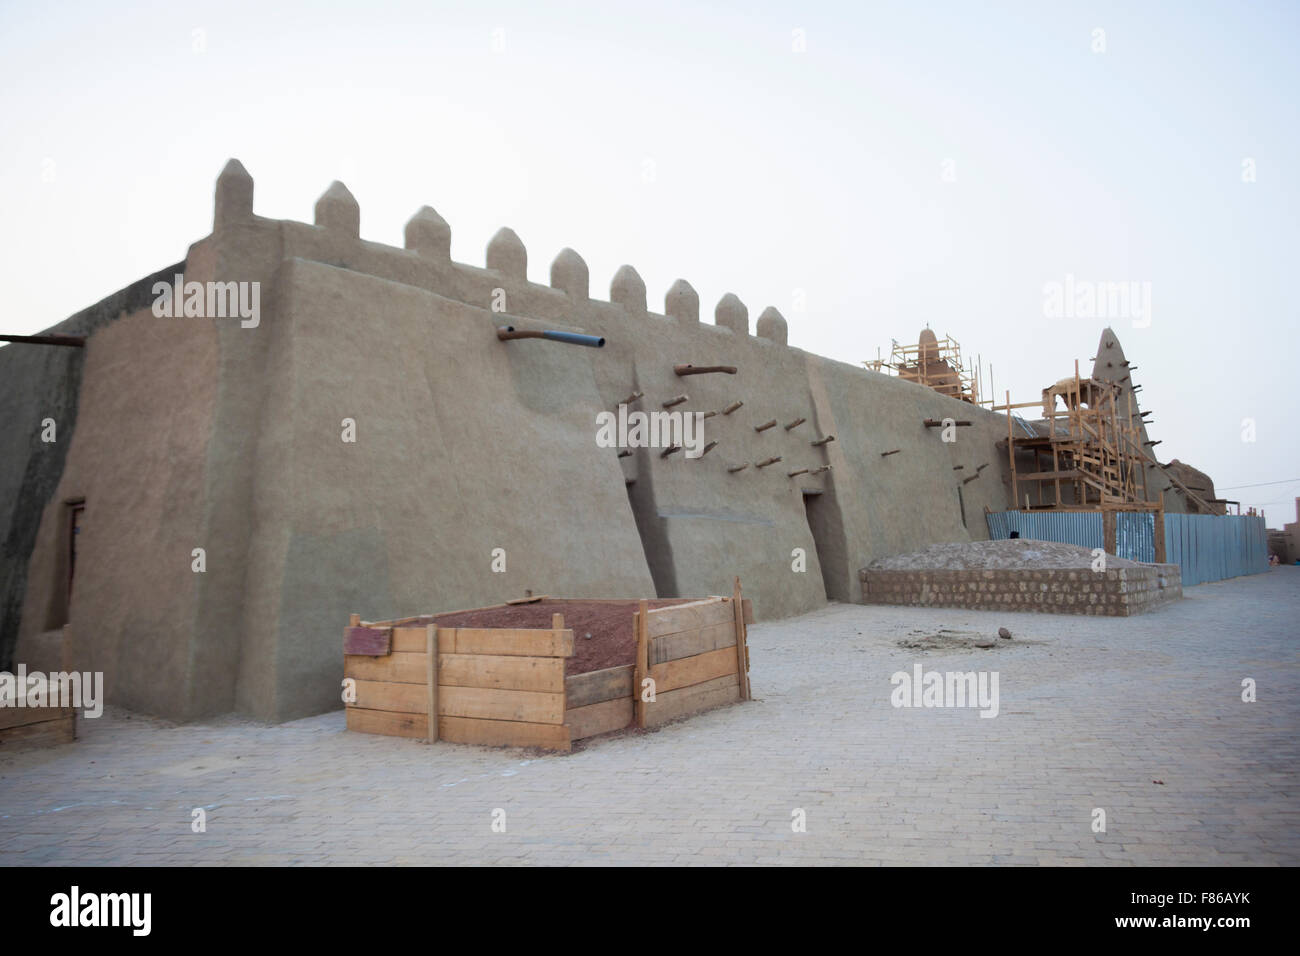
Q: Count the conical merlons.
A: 9